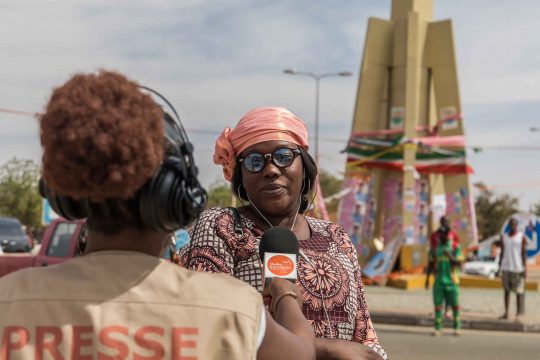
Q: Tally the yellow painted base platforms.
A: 1